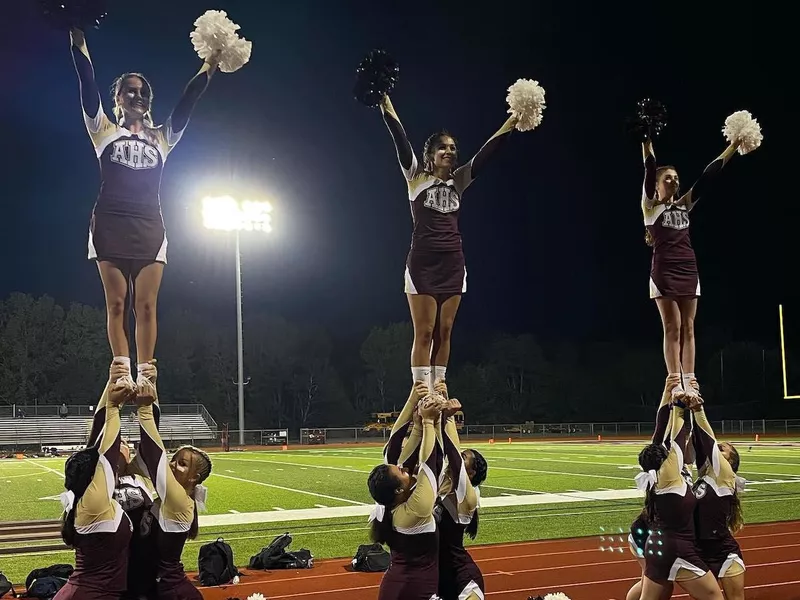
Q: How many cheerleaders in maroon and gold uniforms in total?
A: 12